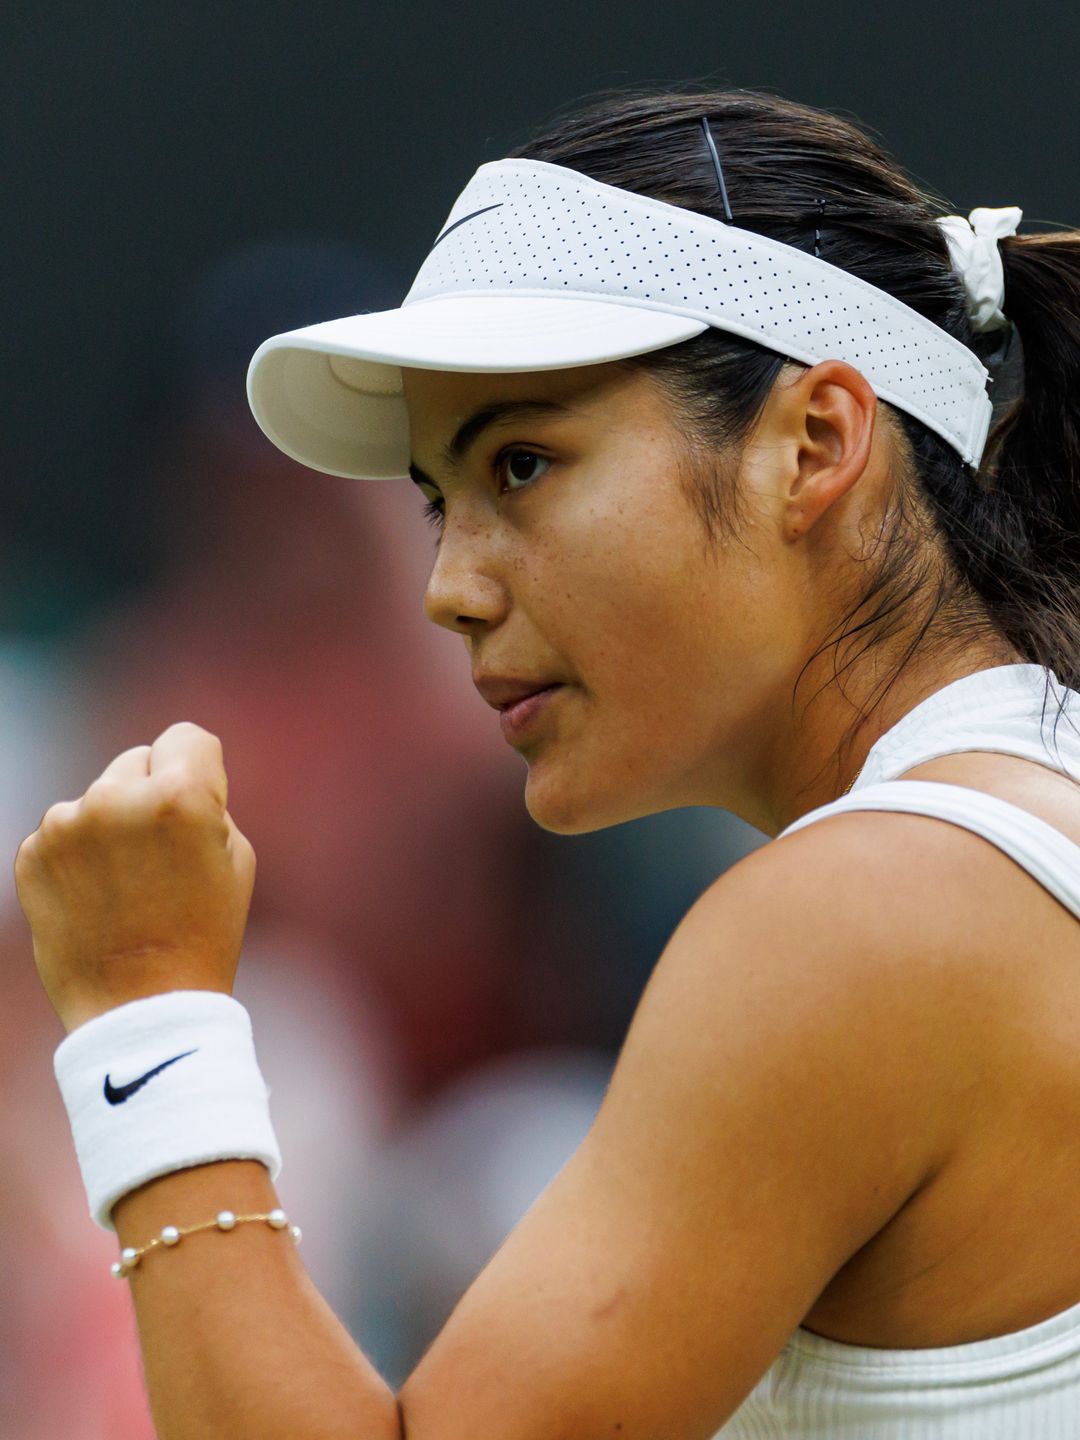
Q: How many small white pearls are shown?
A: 6